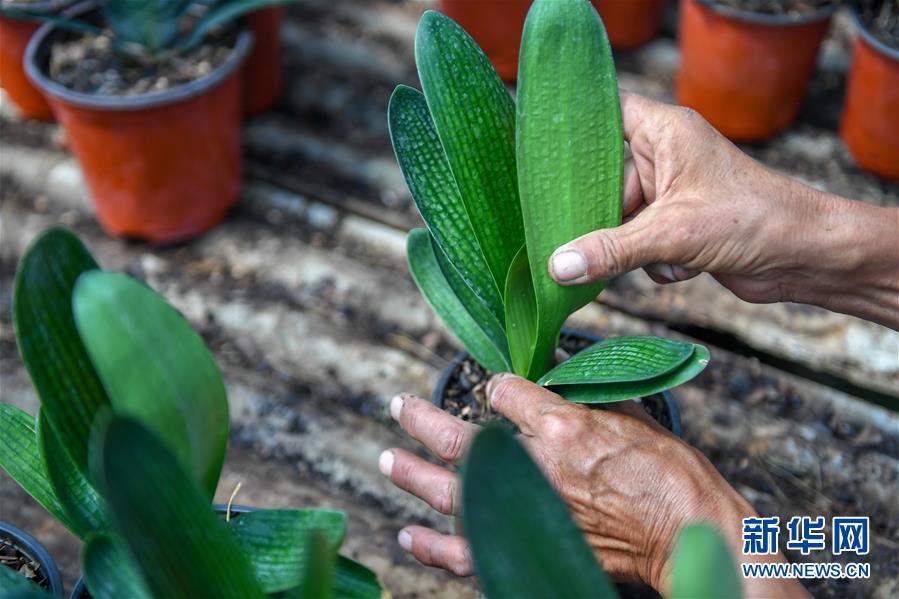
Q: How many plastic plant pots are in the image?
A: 10